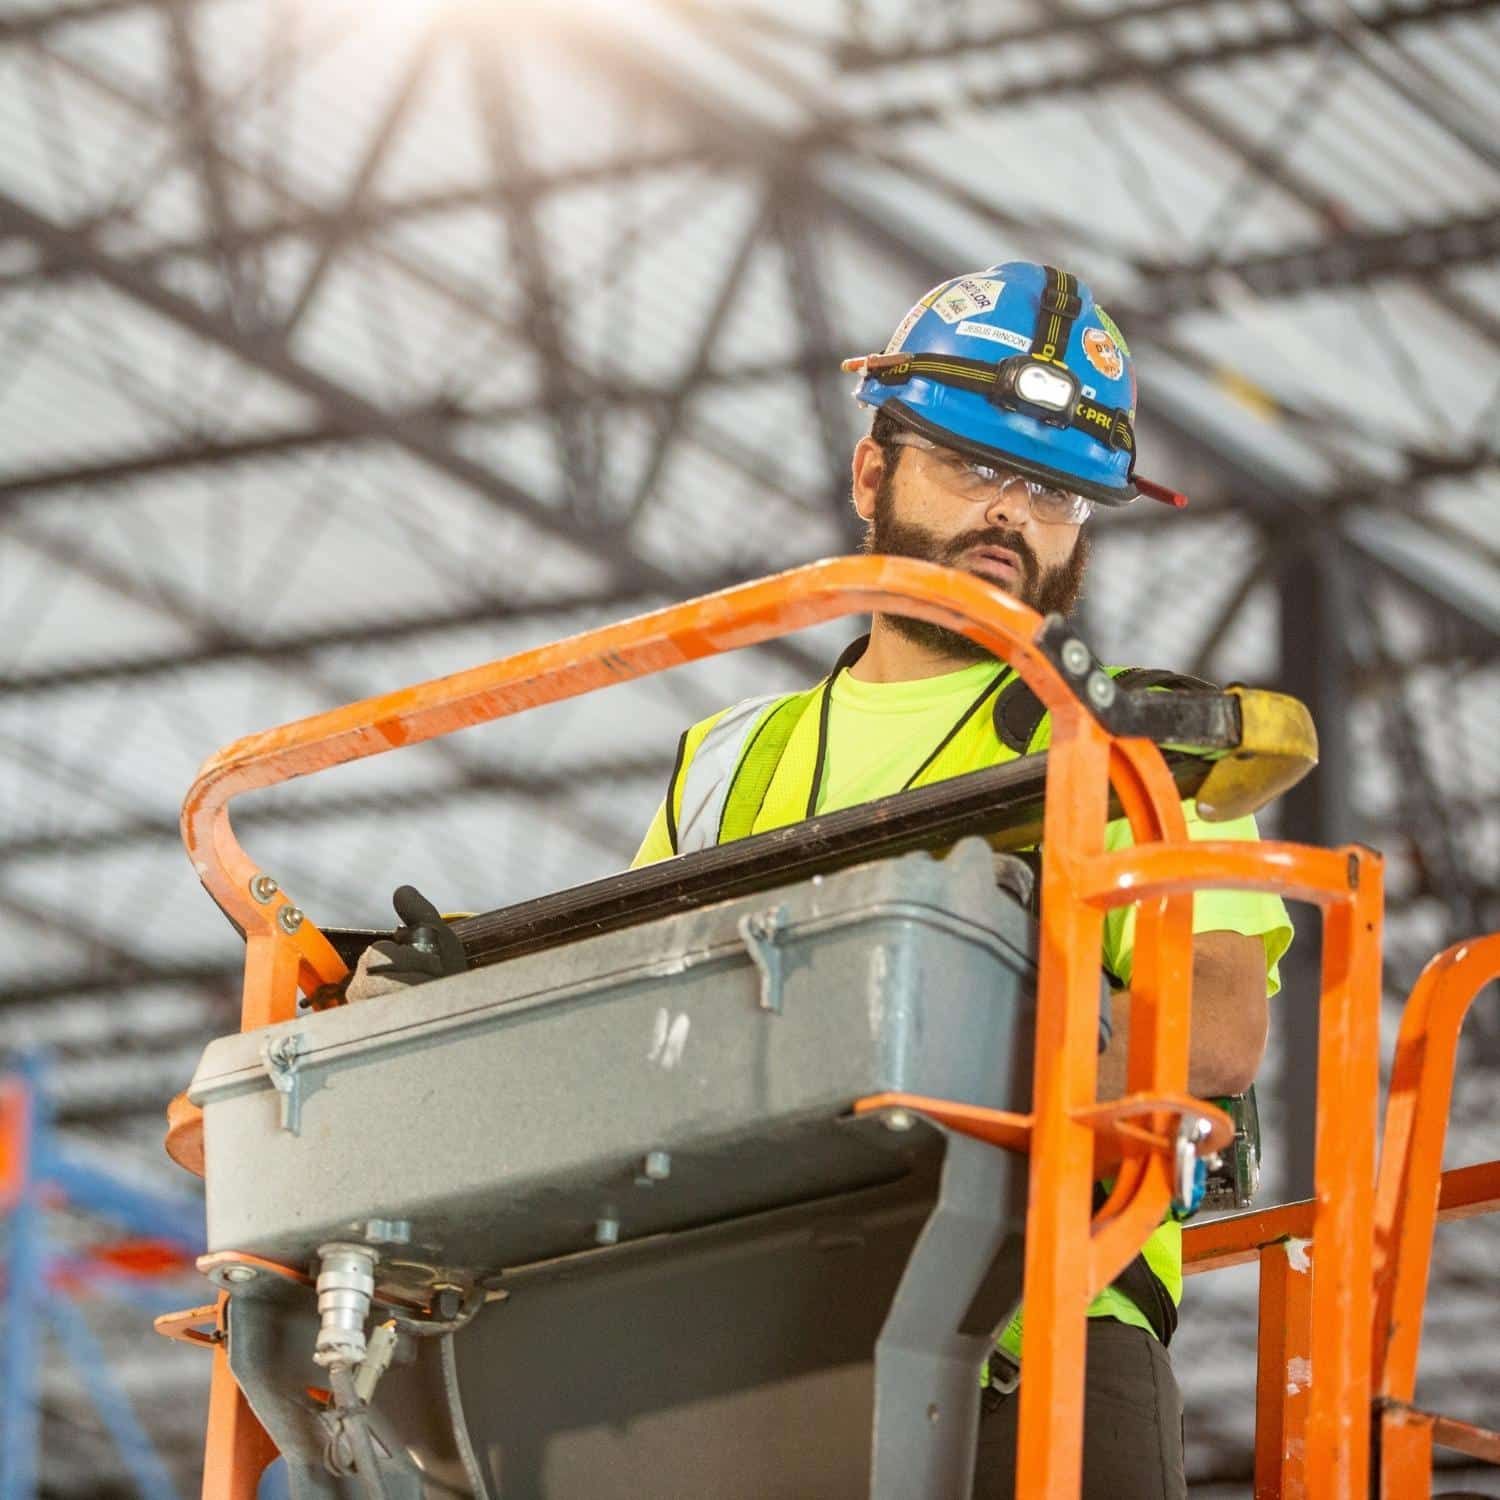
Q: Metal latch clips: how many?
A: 2